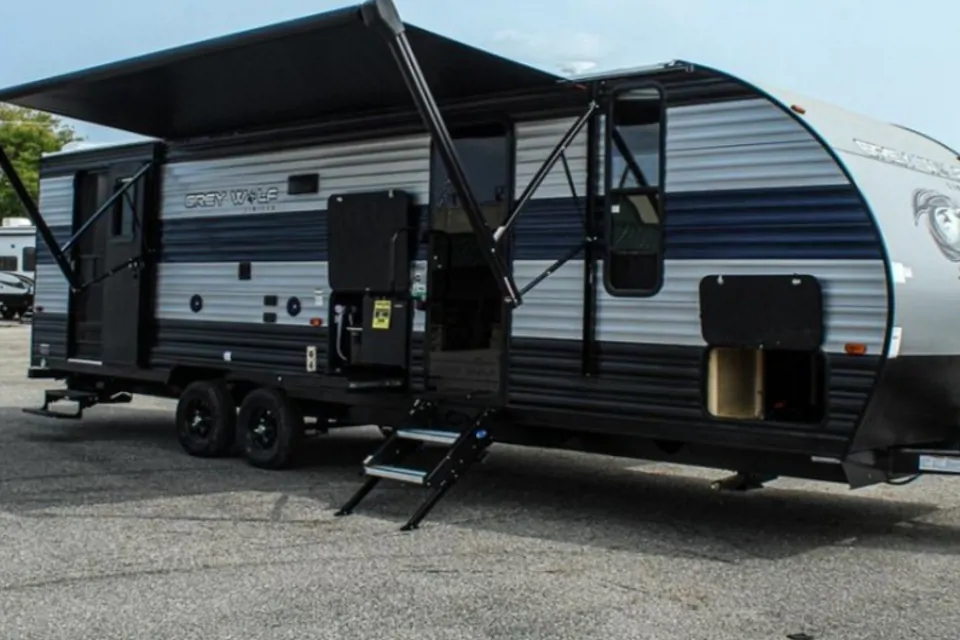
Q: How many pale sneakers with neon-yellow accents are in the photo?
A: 0